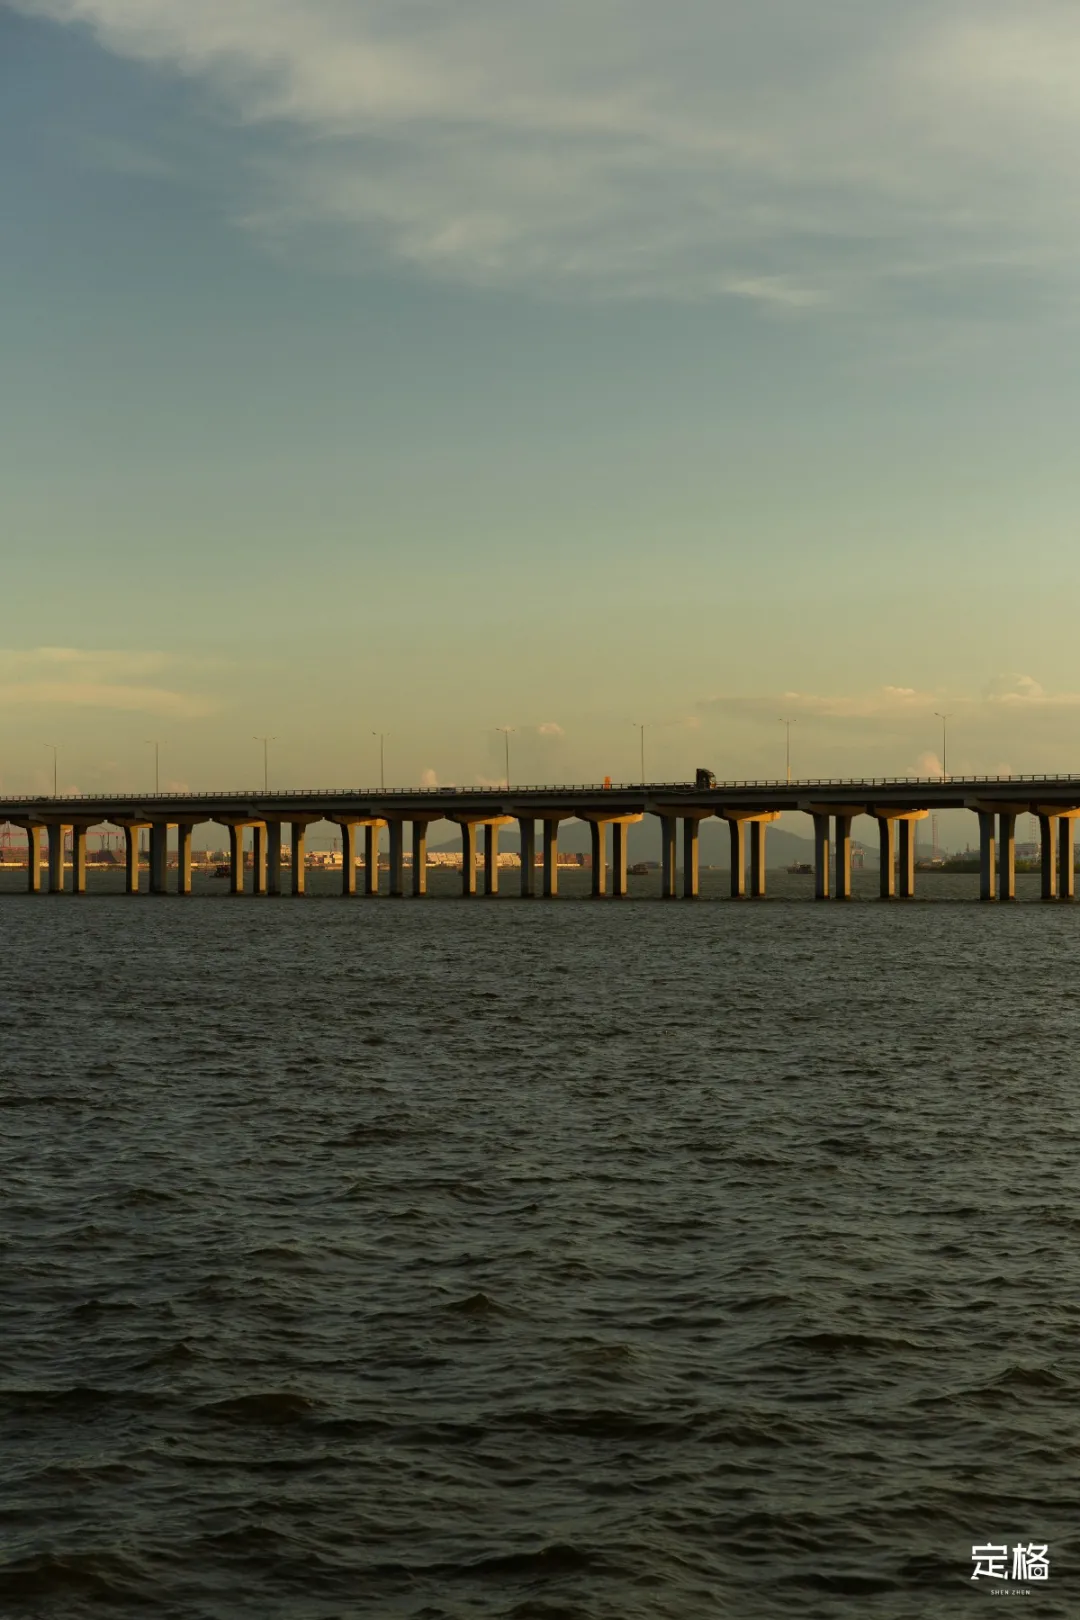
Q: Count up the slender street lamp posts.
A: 8